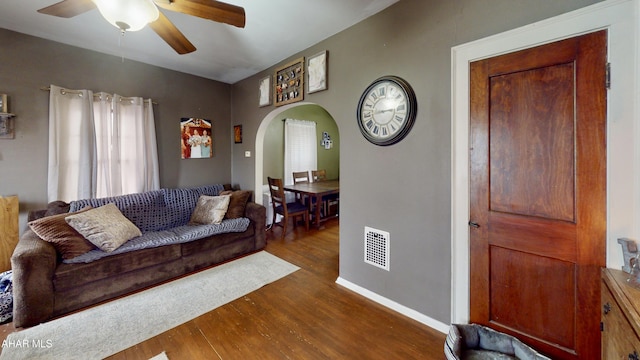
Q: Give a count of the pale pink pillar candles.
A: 0